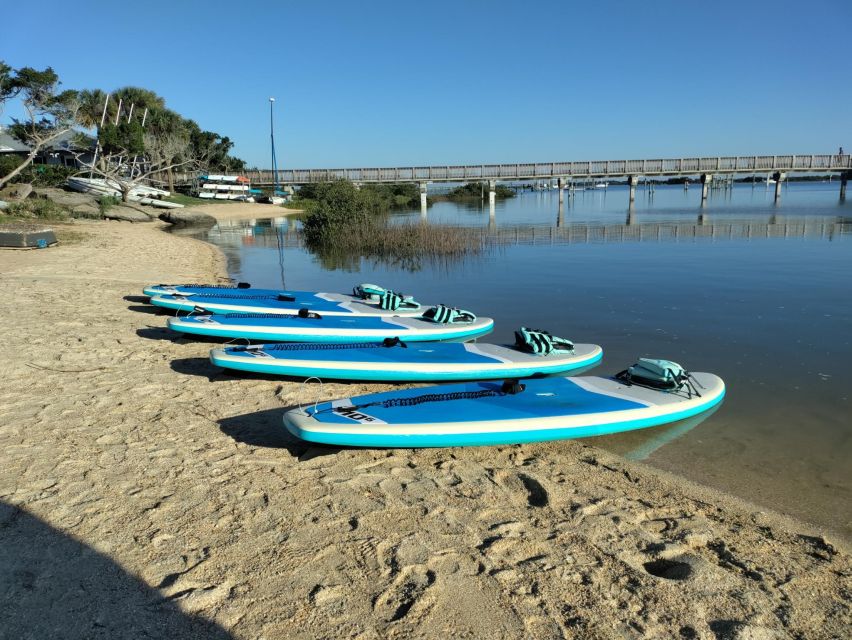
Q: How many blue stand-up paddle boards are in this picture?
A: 5